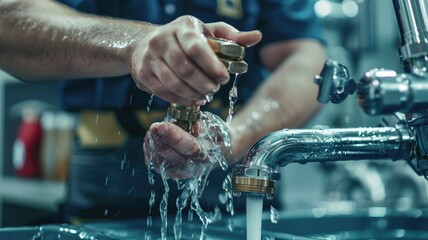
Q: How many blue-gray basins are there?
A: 1